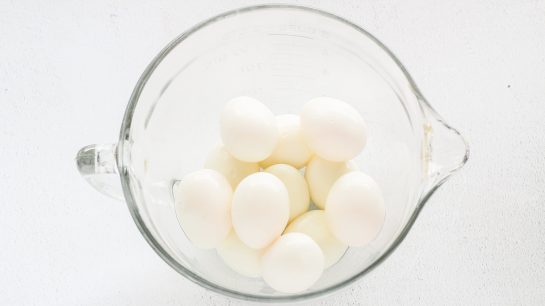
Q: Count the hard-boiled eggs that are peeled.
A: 12